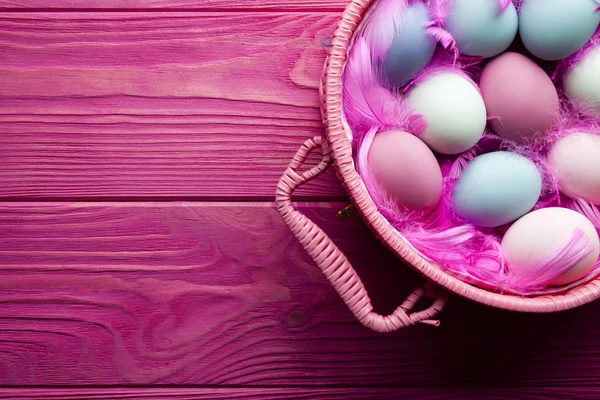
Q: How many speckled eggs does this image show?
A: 0